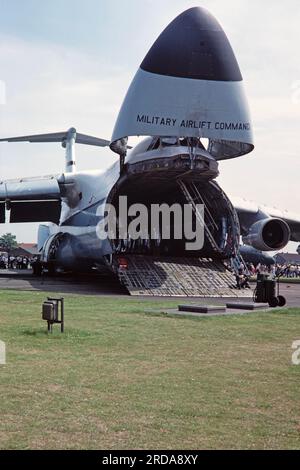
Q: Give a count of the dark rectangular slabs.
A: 2